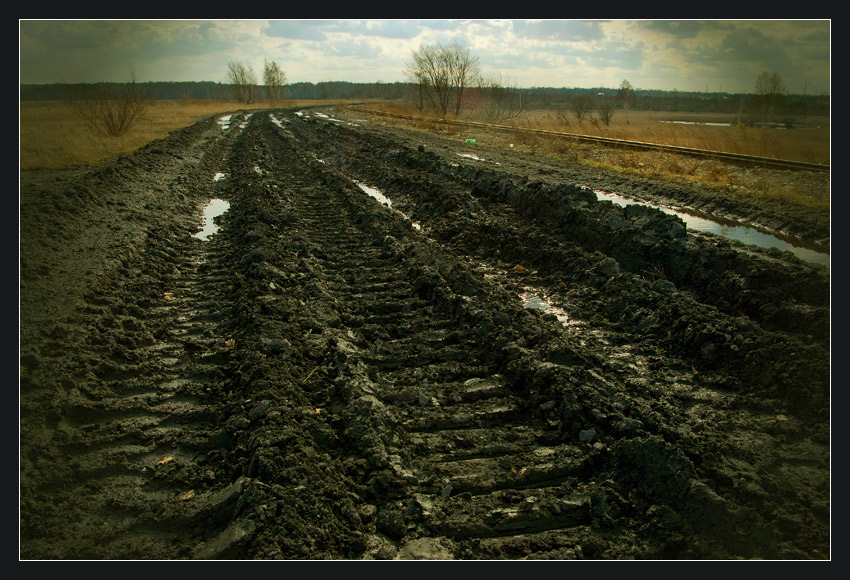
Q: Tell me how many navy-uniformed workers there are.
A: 0